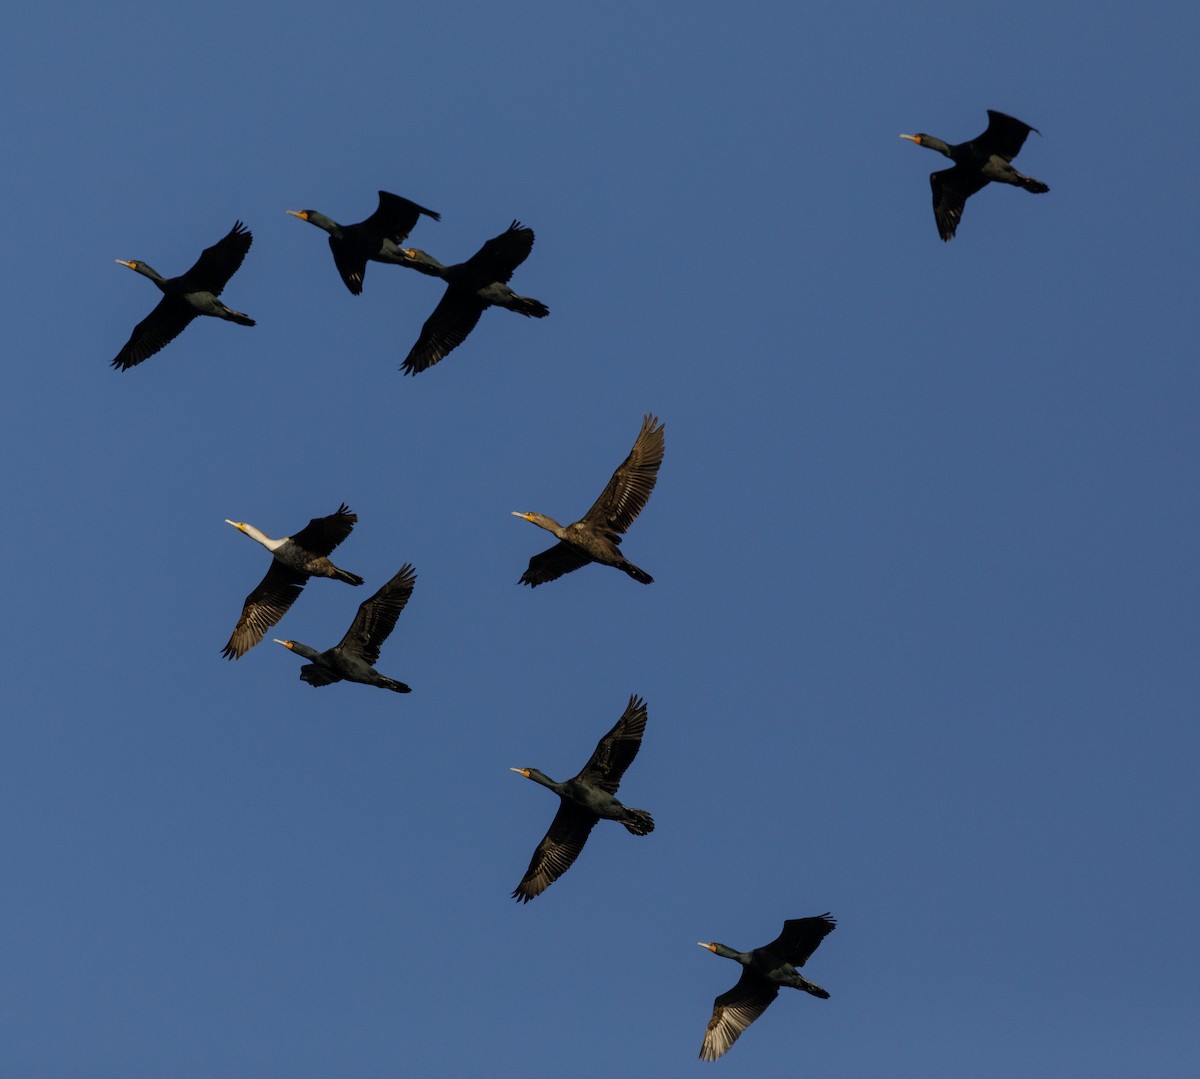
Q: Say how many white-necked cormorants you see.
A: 1